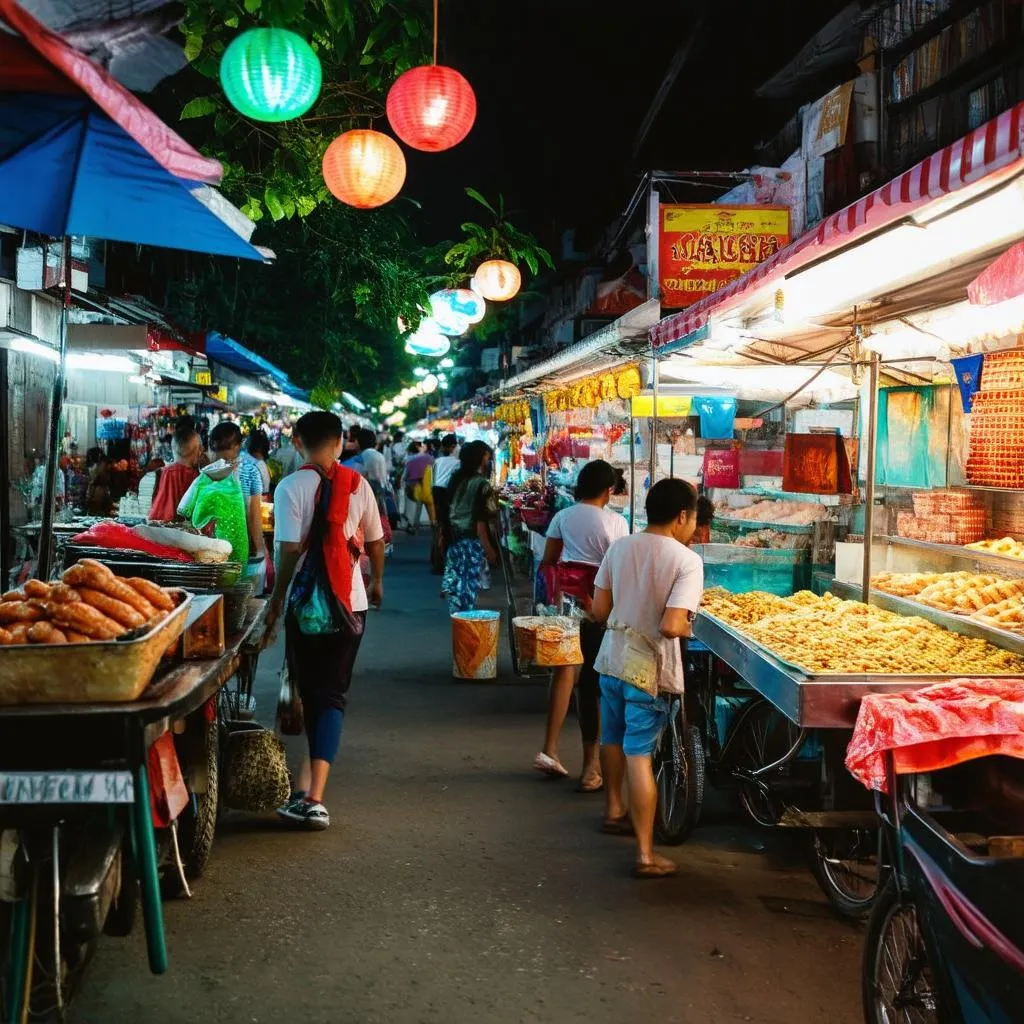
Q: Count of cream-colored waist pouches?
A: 1